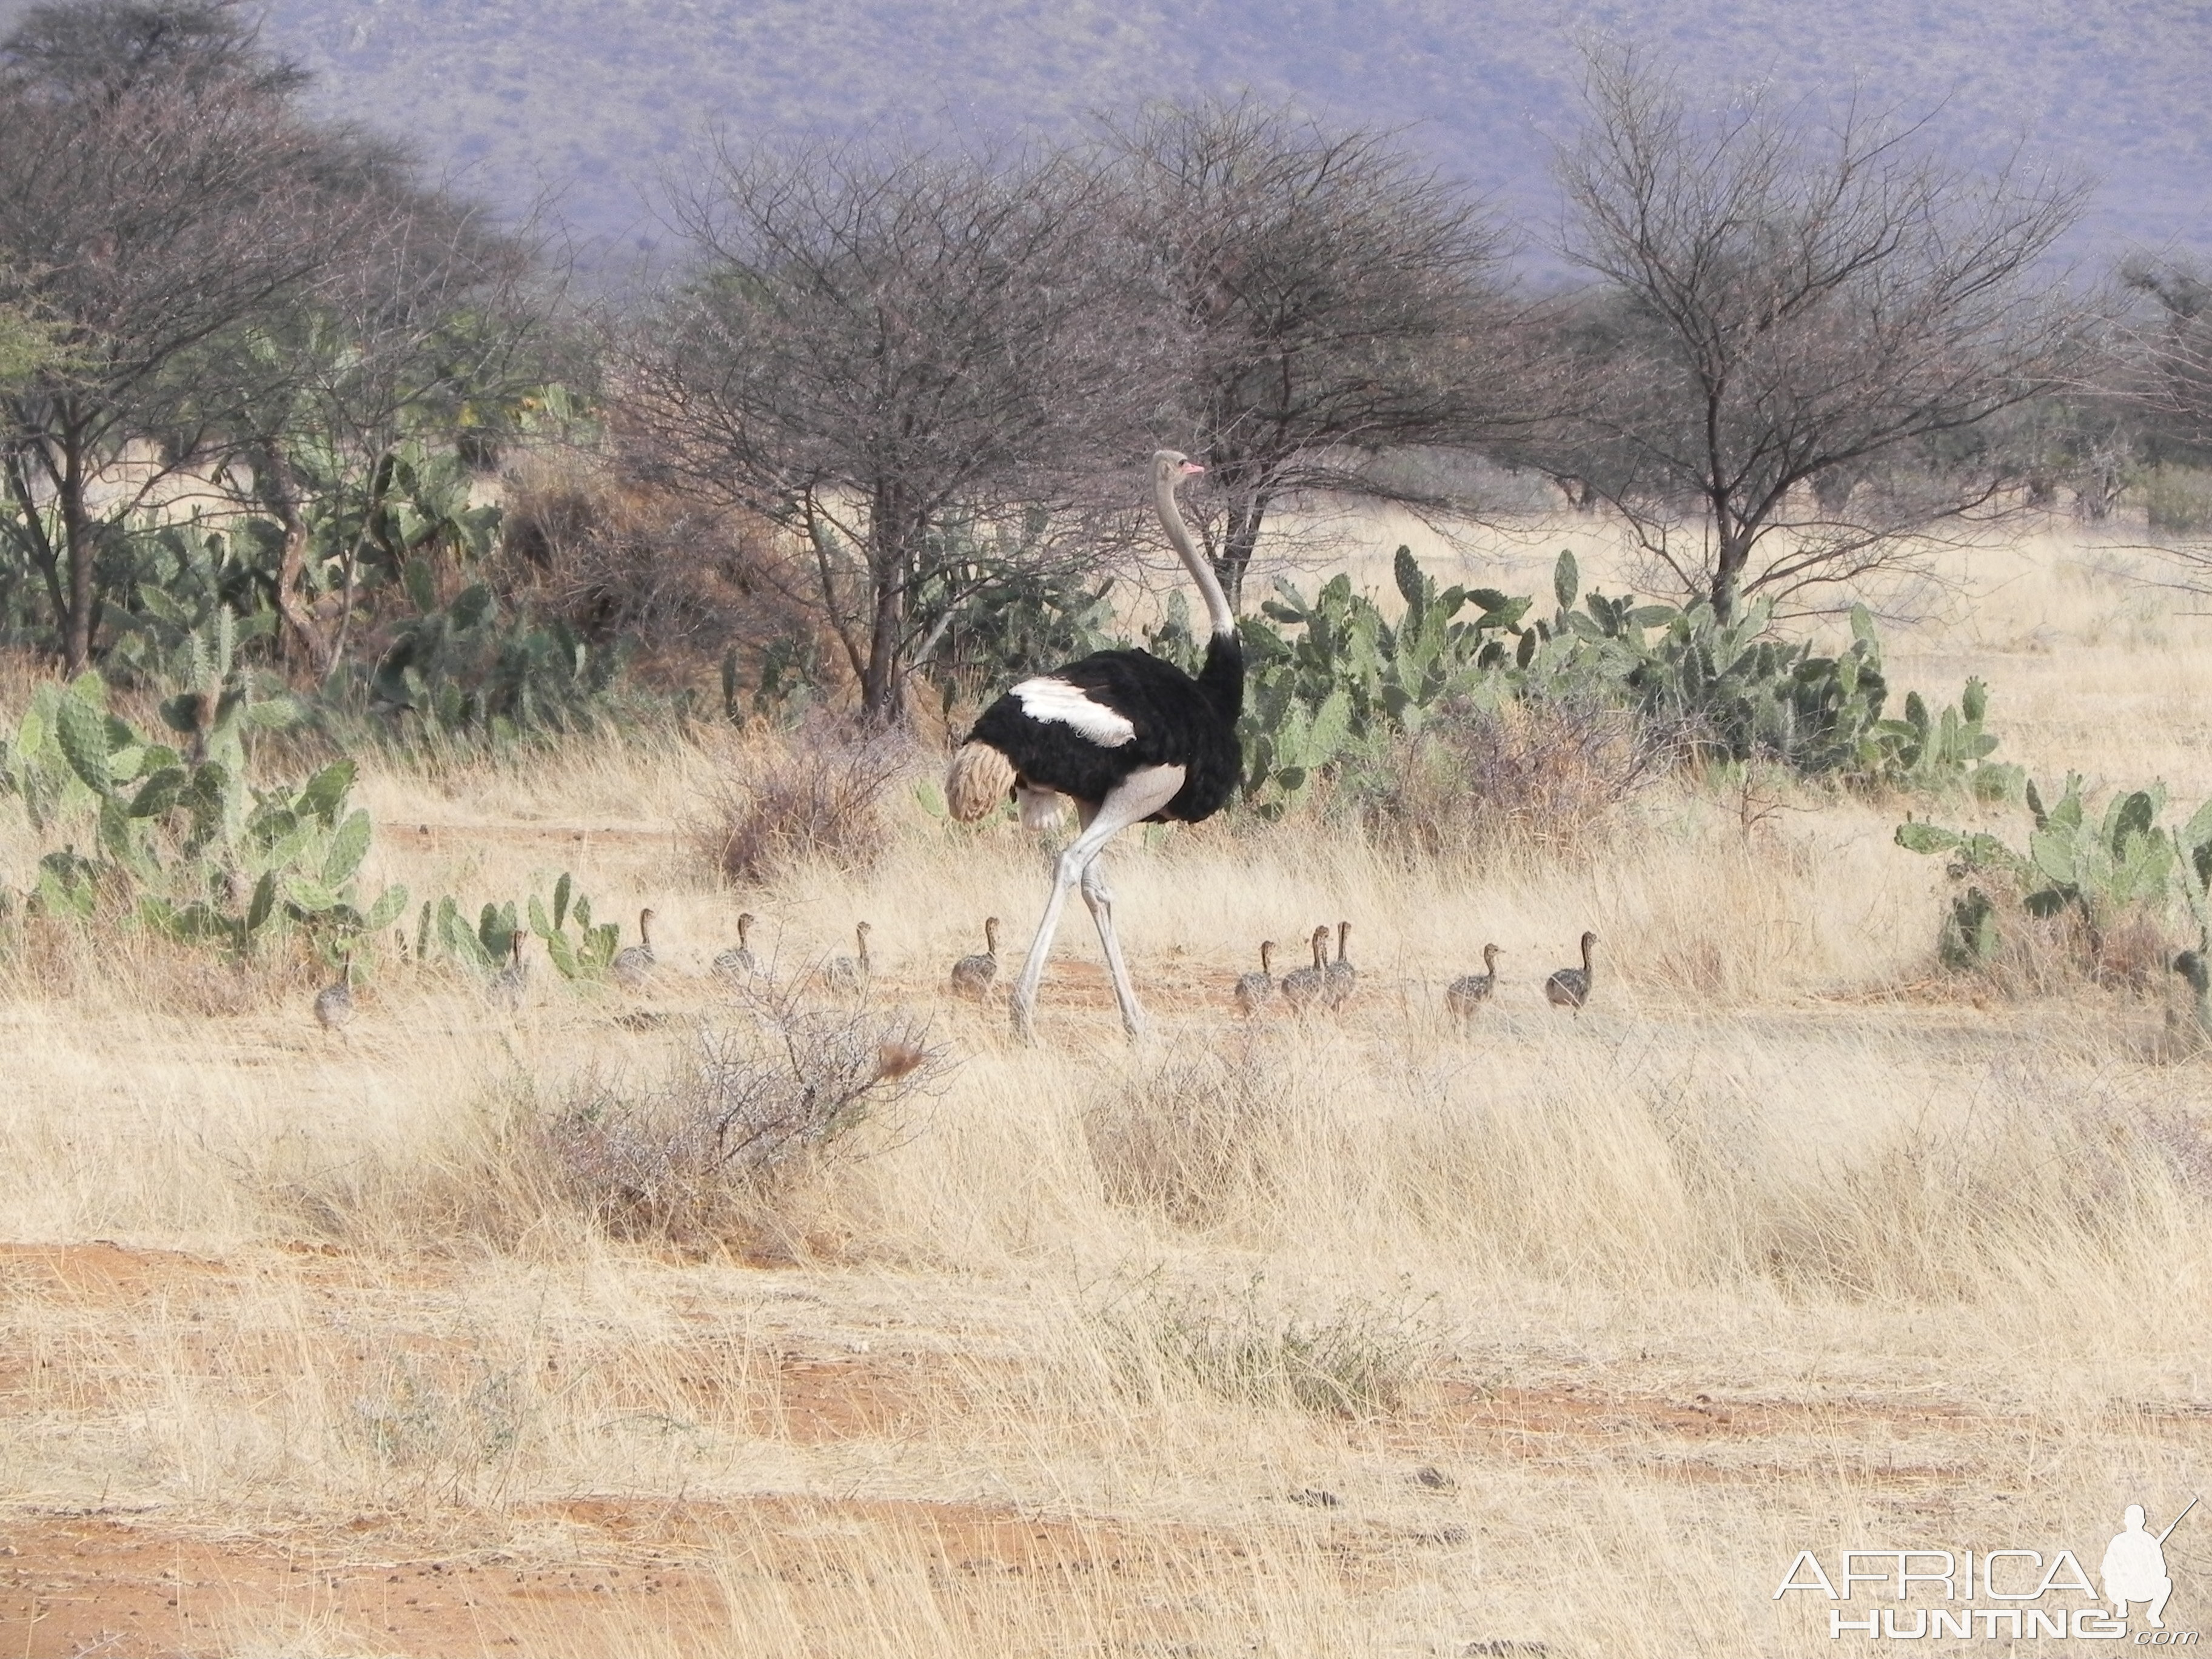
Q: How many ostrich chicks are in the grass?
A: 11